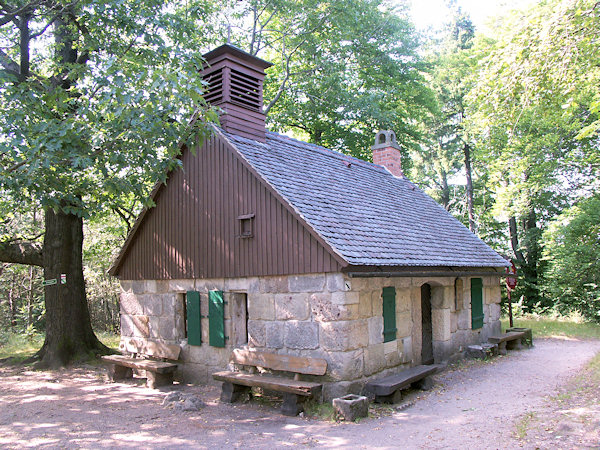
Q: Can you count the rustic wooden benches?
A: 4